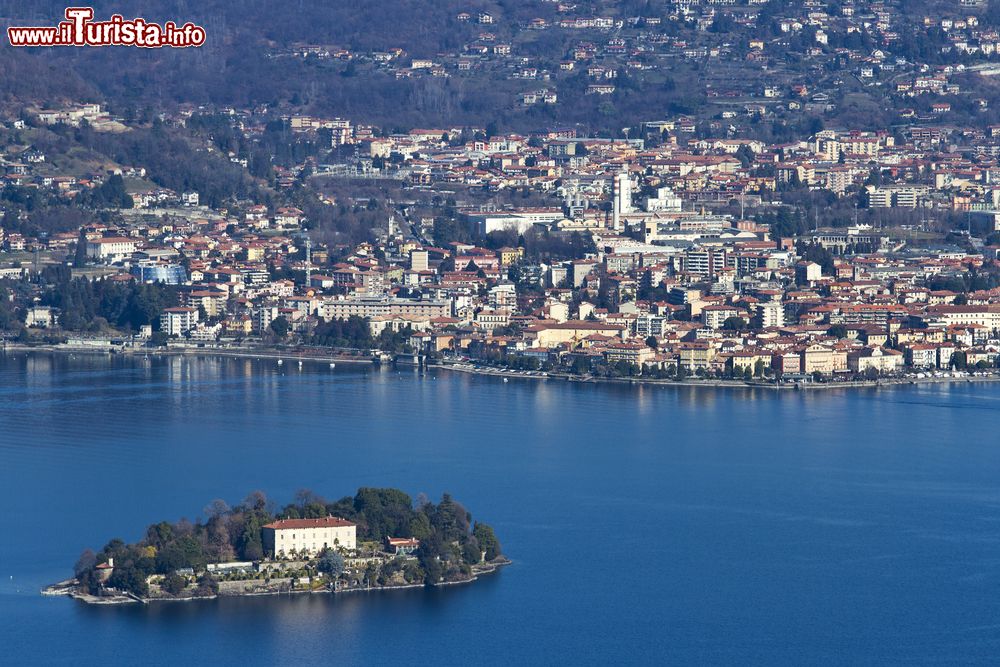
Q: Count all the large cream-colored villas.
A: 1